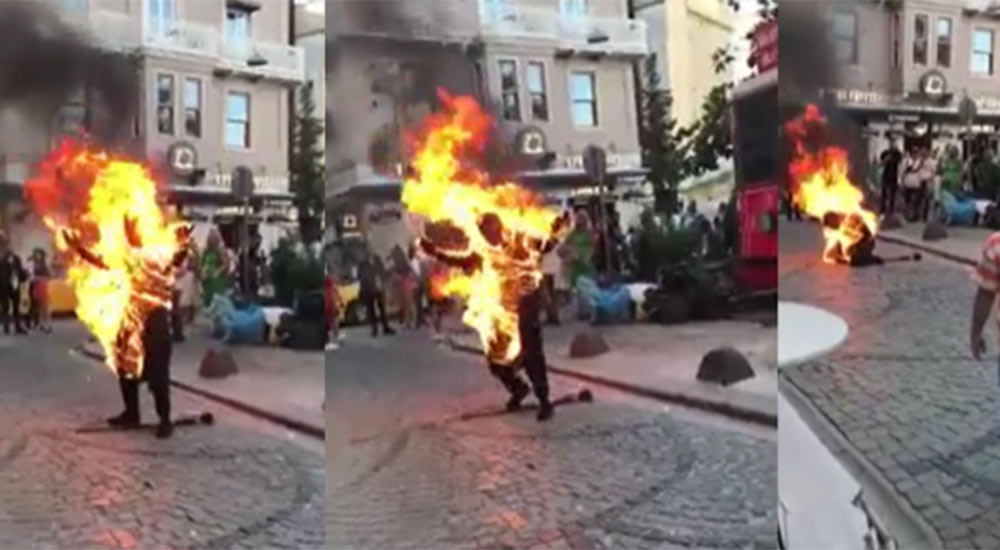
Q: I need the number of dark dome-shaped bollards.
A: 5